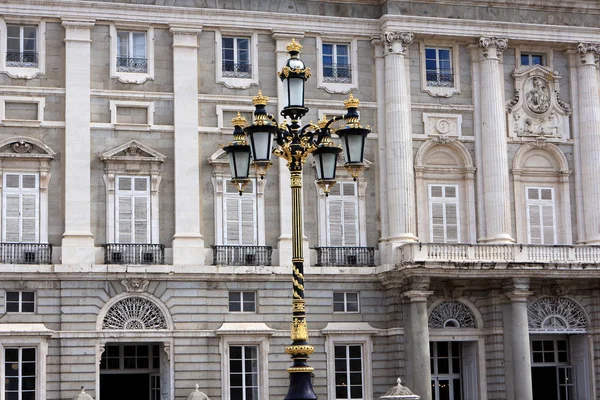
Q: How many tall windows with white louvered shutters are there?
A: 6